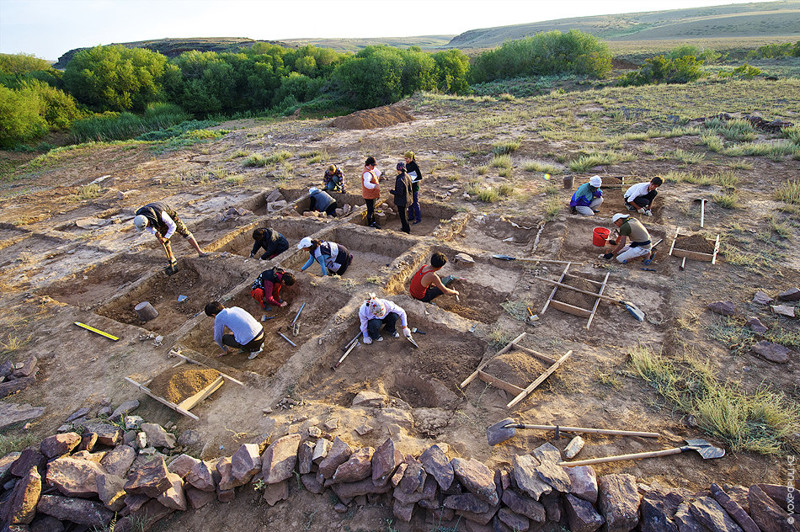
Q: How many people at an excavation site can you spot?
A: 15